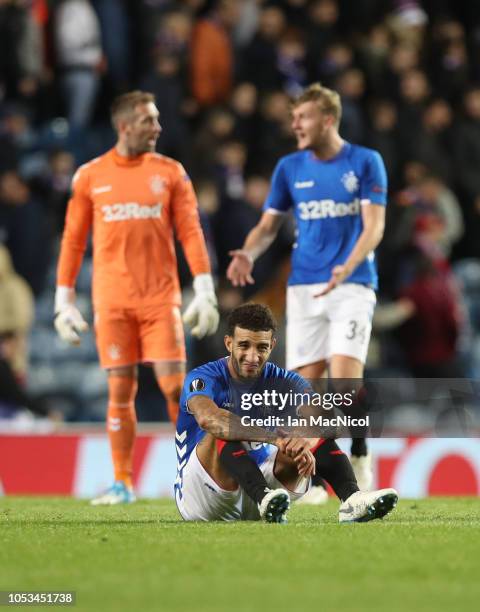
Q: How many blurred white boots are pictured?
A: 2